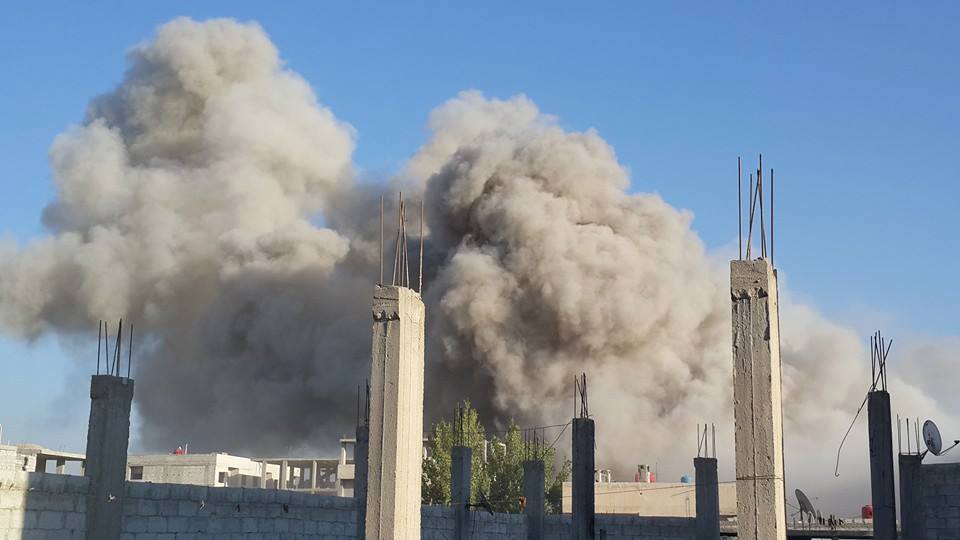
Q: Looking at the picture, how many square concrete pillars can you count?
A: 10